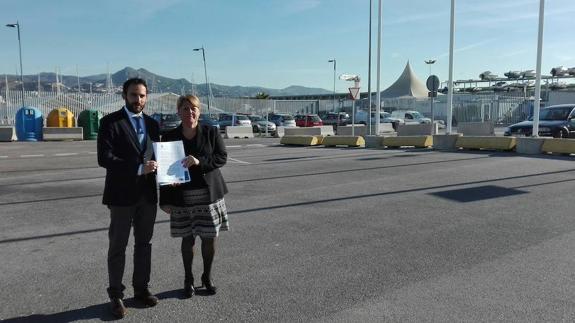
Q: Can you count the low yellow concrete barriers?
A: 5